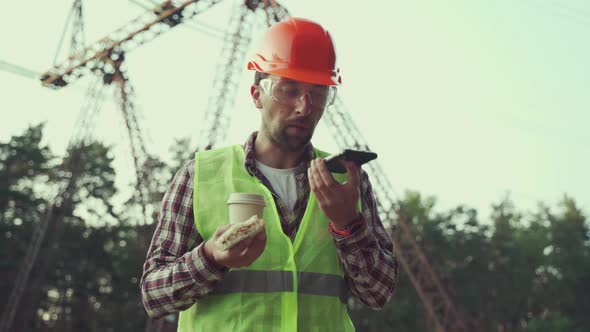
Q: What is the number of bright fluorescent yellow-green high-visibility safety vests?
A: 1